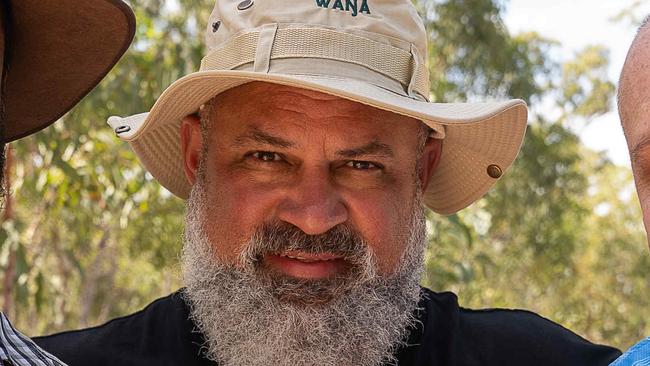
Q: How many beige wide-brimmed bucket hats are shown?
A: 1